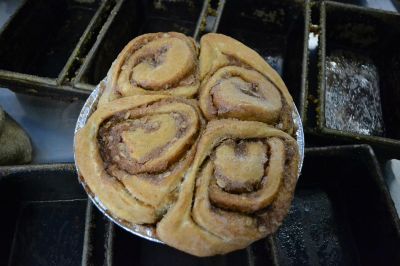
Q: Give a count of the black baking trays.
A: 7